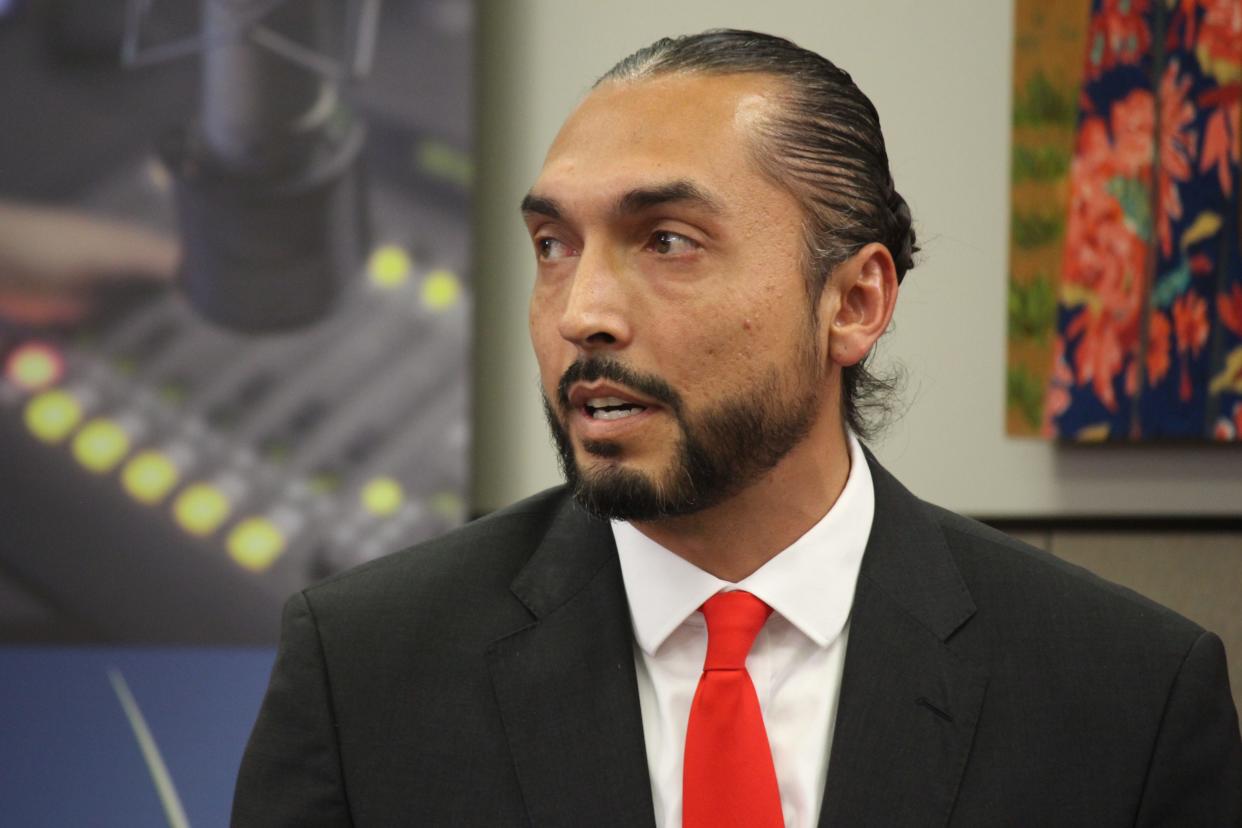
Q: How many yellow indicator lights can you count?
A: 8